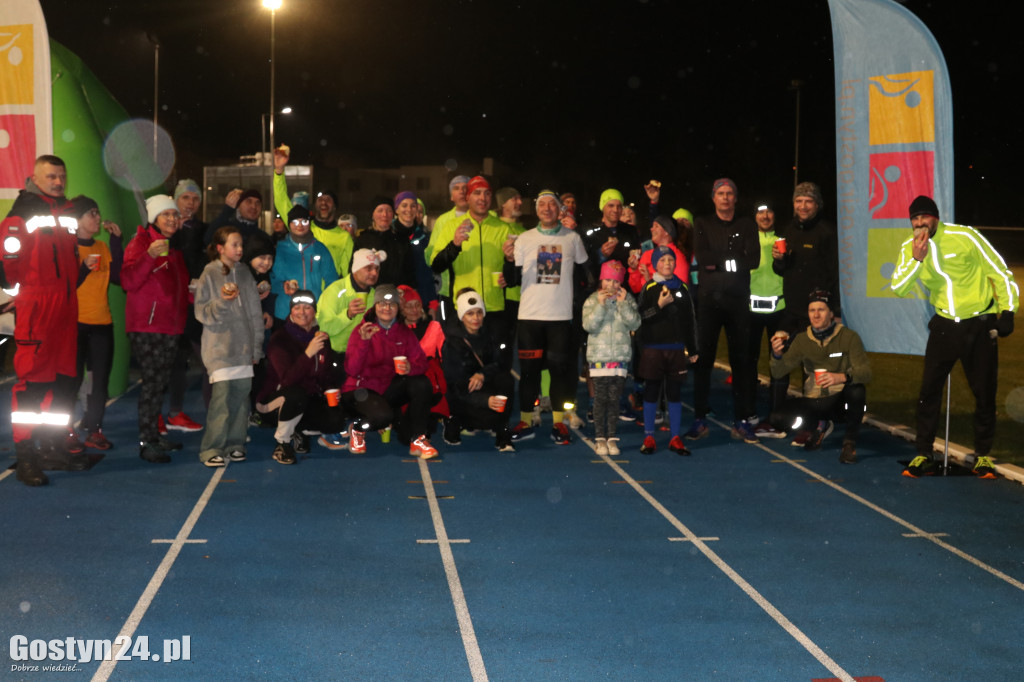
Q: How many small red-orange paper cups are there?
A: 6